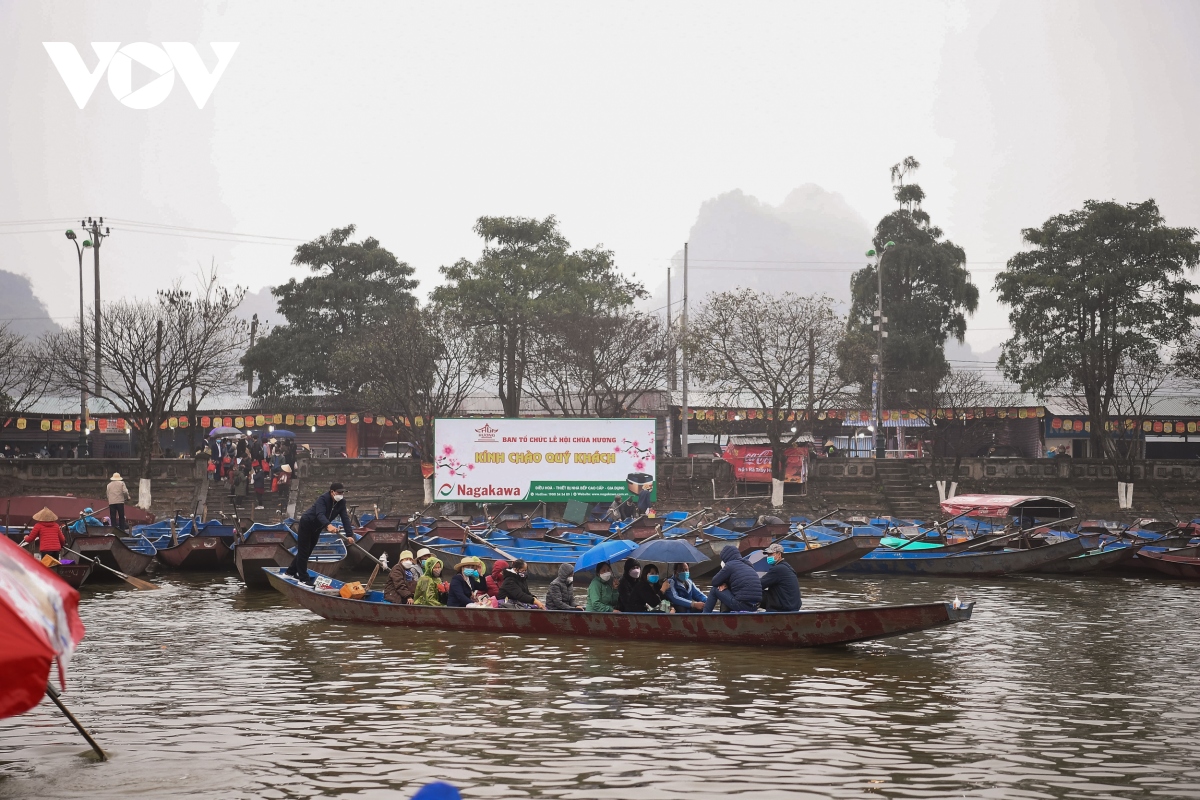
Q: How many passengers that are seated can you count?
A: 14